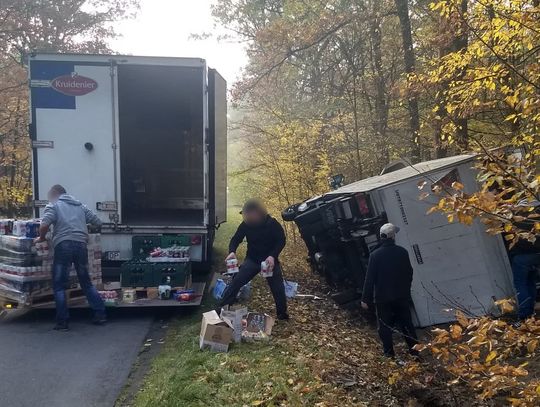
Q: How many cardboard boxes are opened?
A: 3